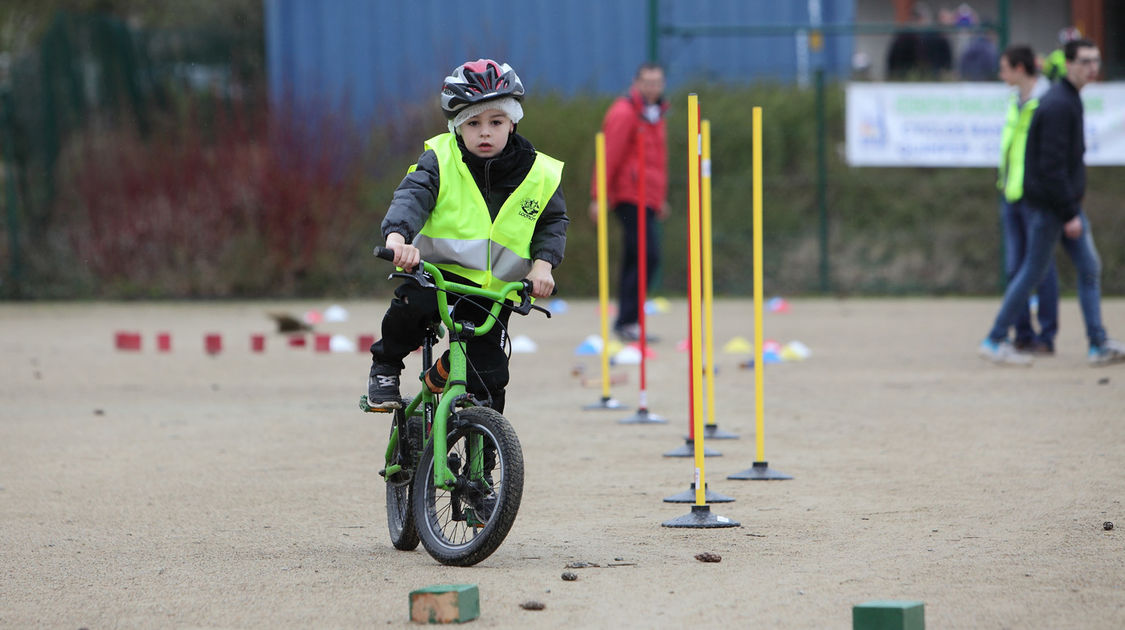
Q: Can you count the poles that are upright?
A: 7